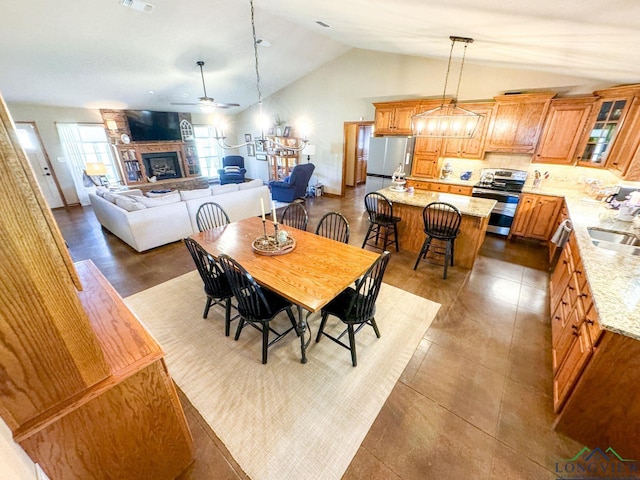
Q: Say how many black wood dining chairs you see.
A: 6